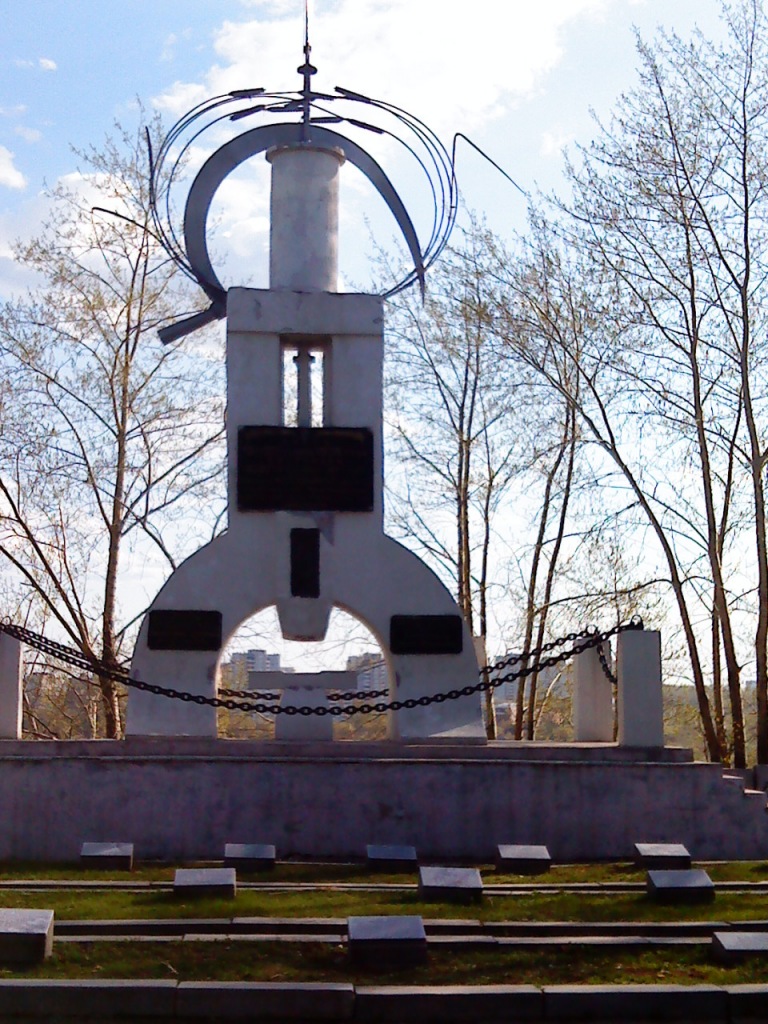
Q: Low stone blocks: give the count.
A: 11